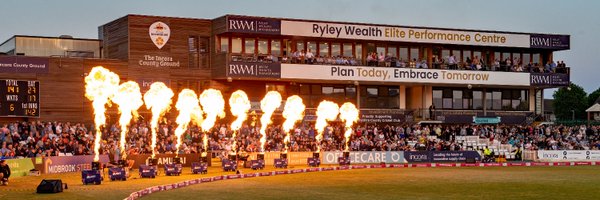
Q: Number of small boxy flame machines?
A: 10